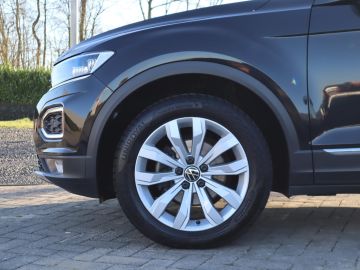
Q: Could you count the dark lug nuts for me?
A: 5